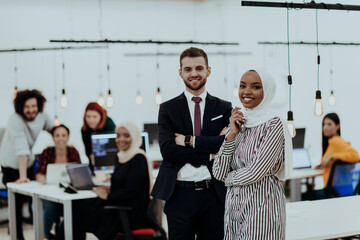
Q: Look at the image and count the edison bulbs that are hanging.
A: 11